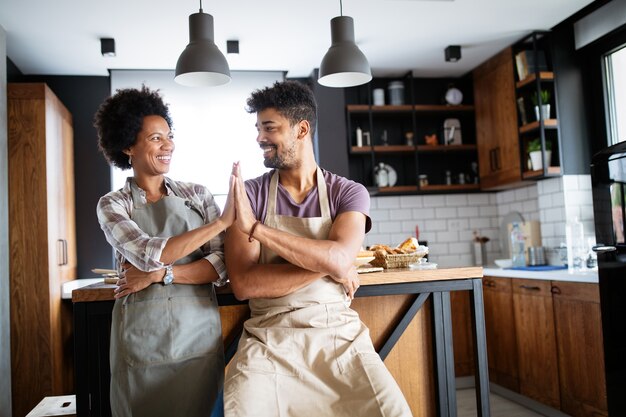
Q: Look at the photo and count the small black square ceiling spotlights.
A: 3